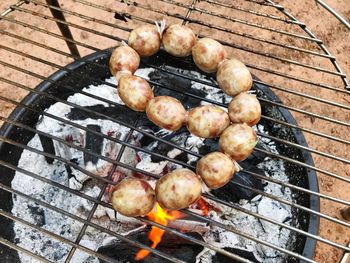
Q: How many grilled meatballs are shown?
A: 13